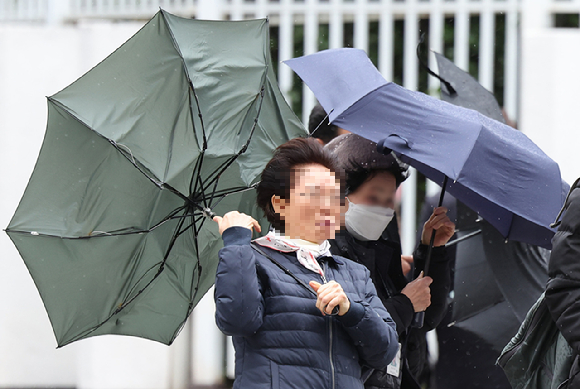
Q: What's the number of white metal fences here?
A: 1